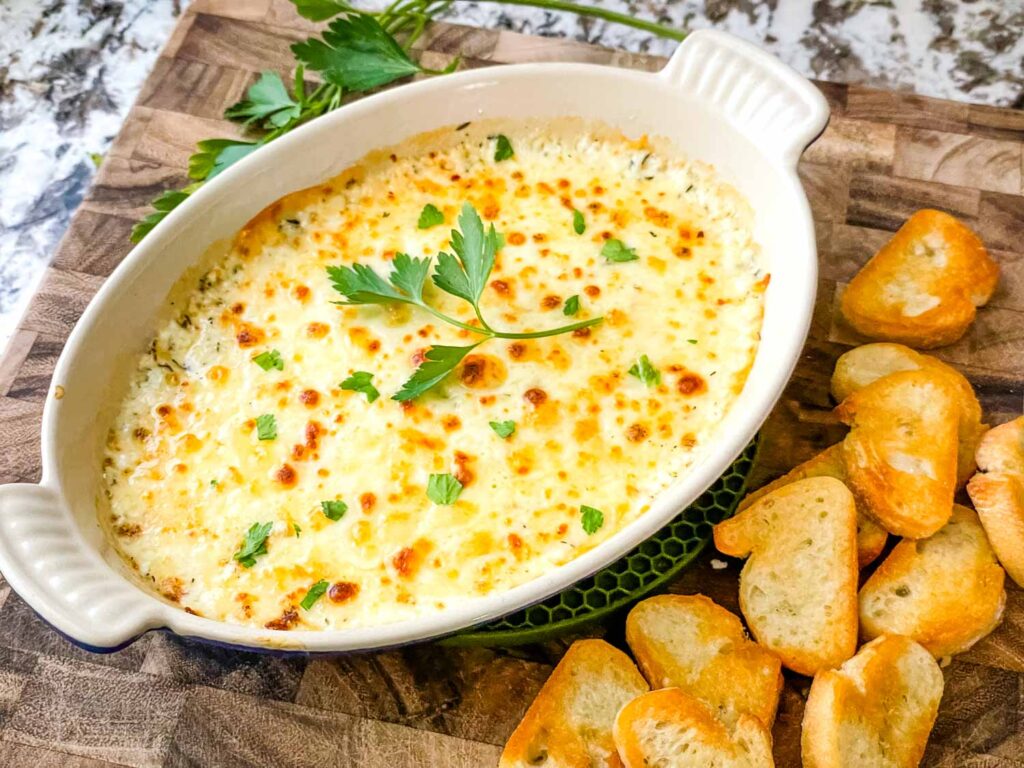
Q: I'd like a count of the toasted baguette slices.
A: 11